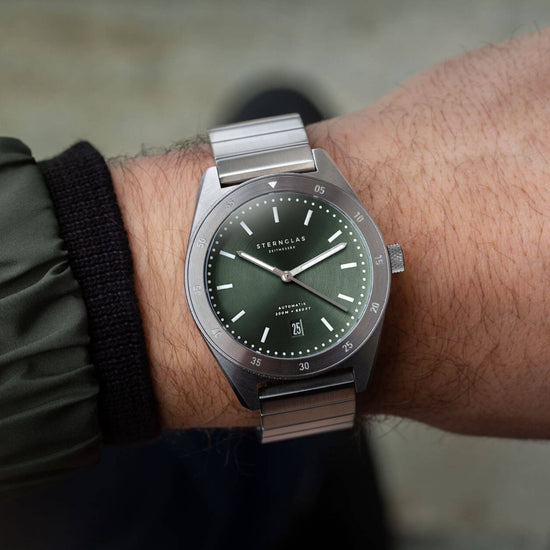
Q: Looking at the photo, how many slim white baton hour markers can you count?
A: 11